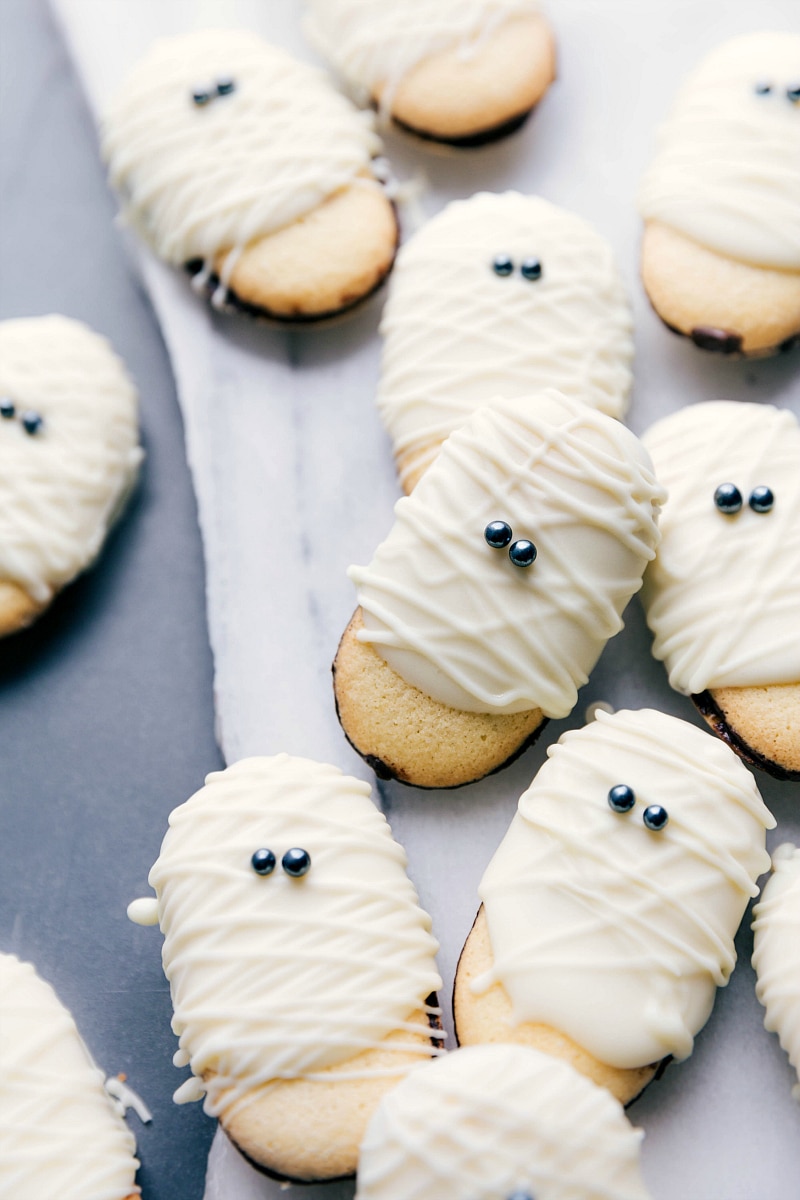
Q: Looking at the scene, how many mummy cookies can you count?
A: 12